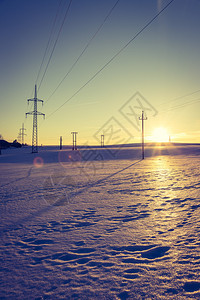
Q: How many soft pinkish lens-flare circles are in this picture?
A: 2